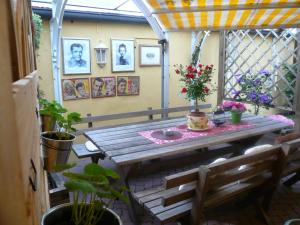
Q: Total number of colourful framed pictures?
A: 3